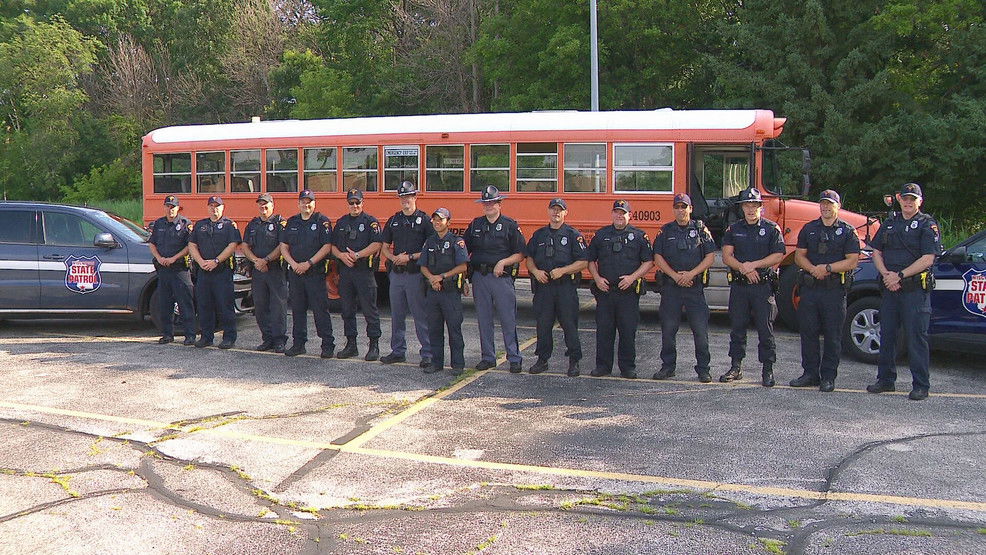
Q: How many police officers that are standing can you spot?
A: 14